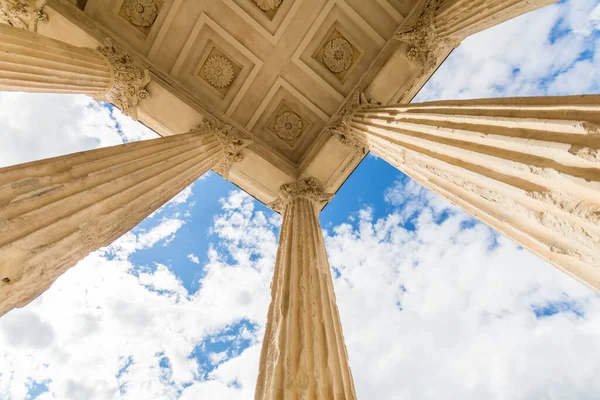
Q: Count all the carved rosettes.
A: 5